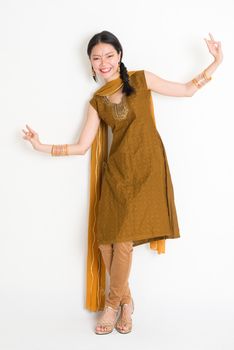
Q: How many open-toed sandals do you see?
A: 2